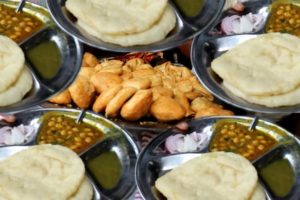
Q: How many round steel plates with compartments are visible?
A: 5